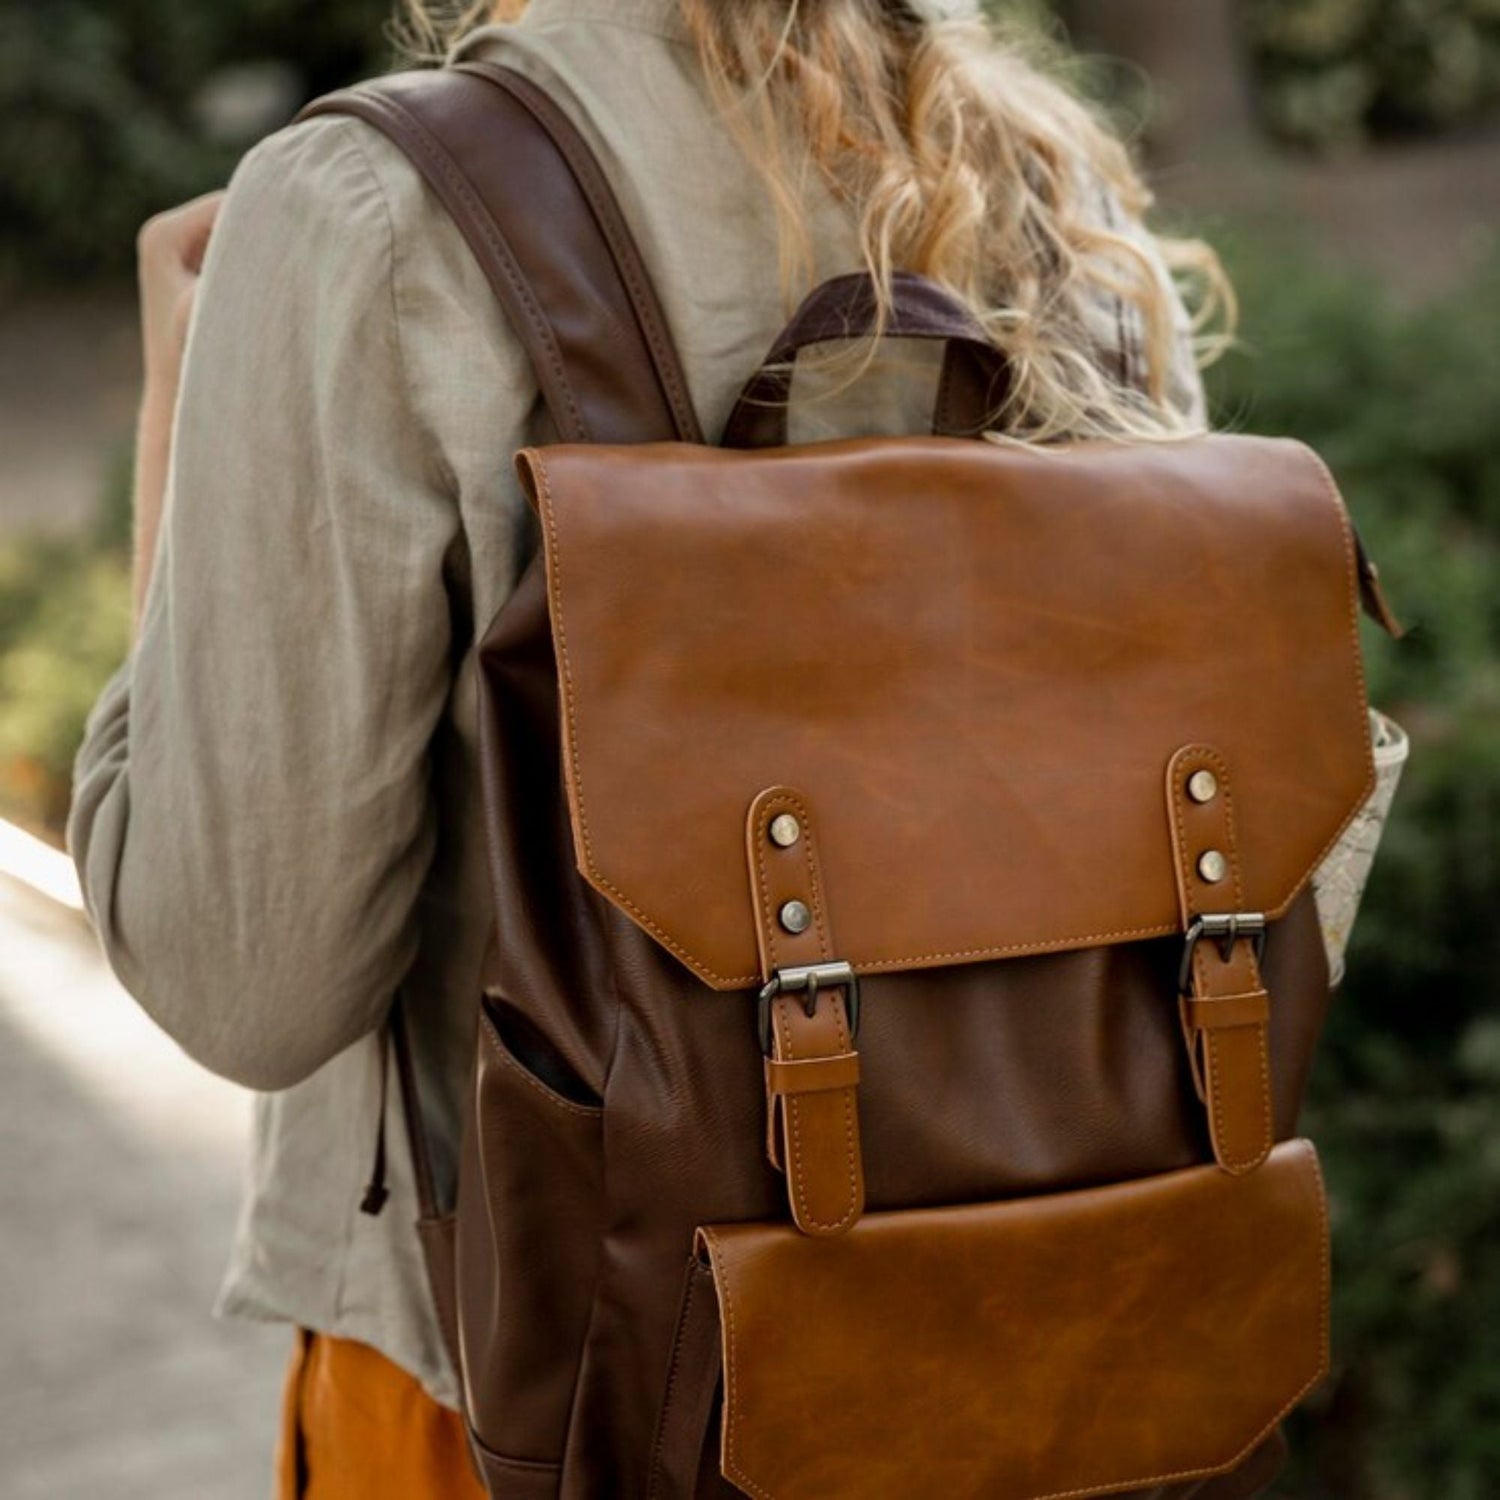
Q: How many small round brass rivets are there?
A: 4